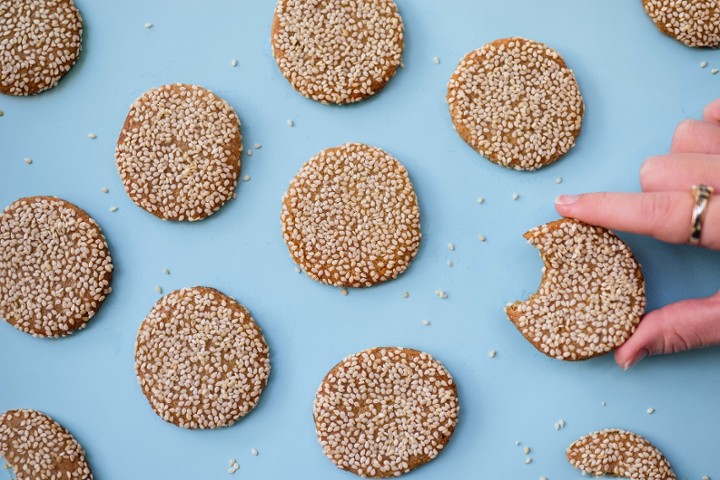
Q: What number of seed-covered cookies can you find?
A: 12